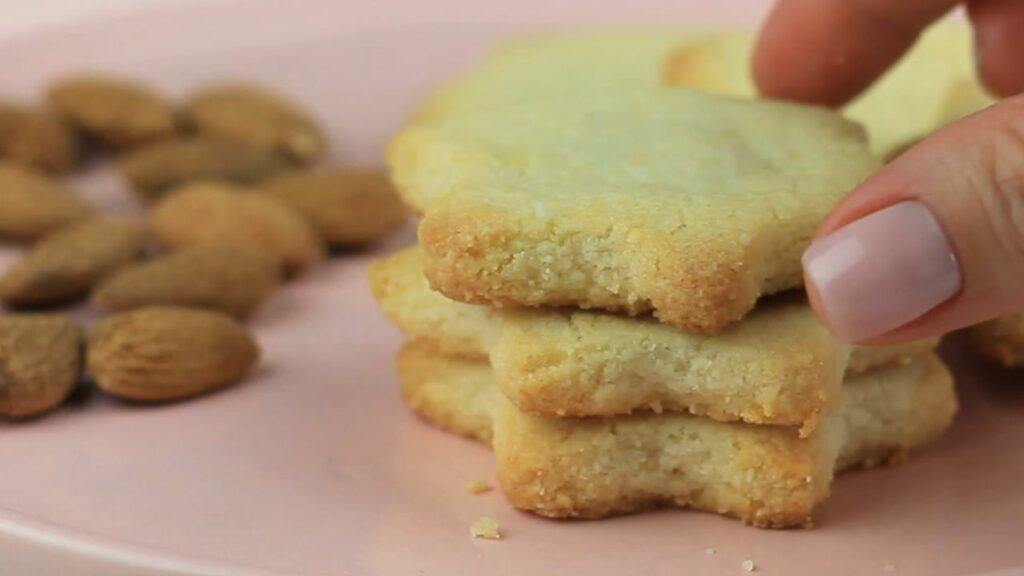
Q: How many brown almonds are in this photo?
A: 11